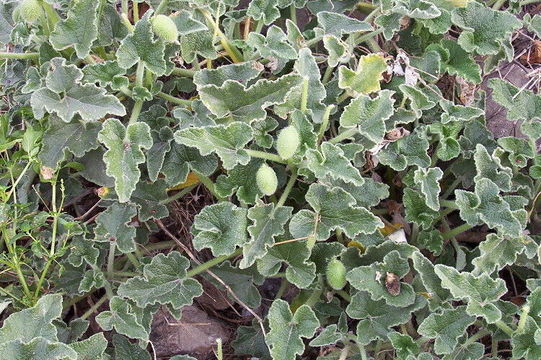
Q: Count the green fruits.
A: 5